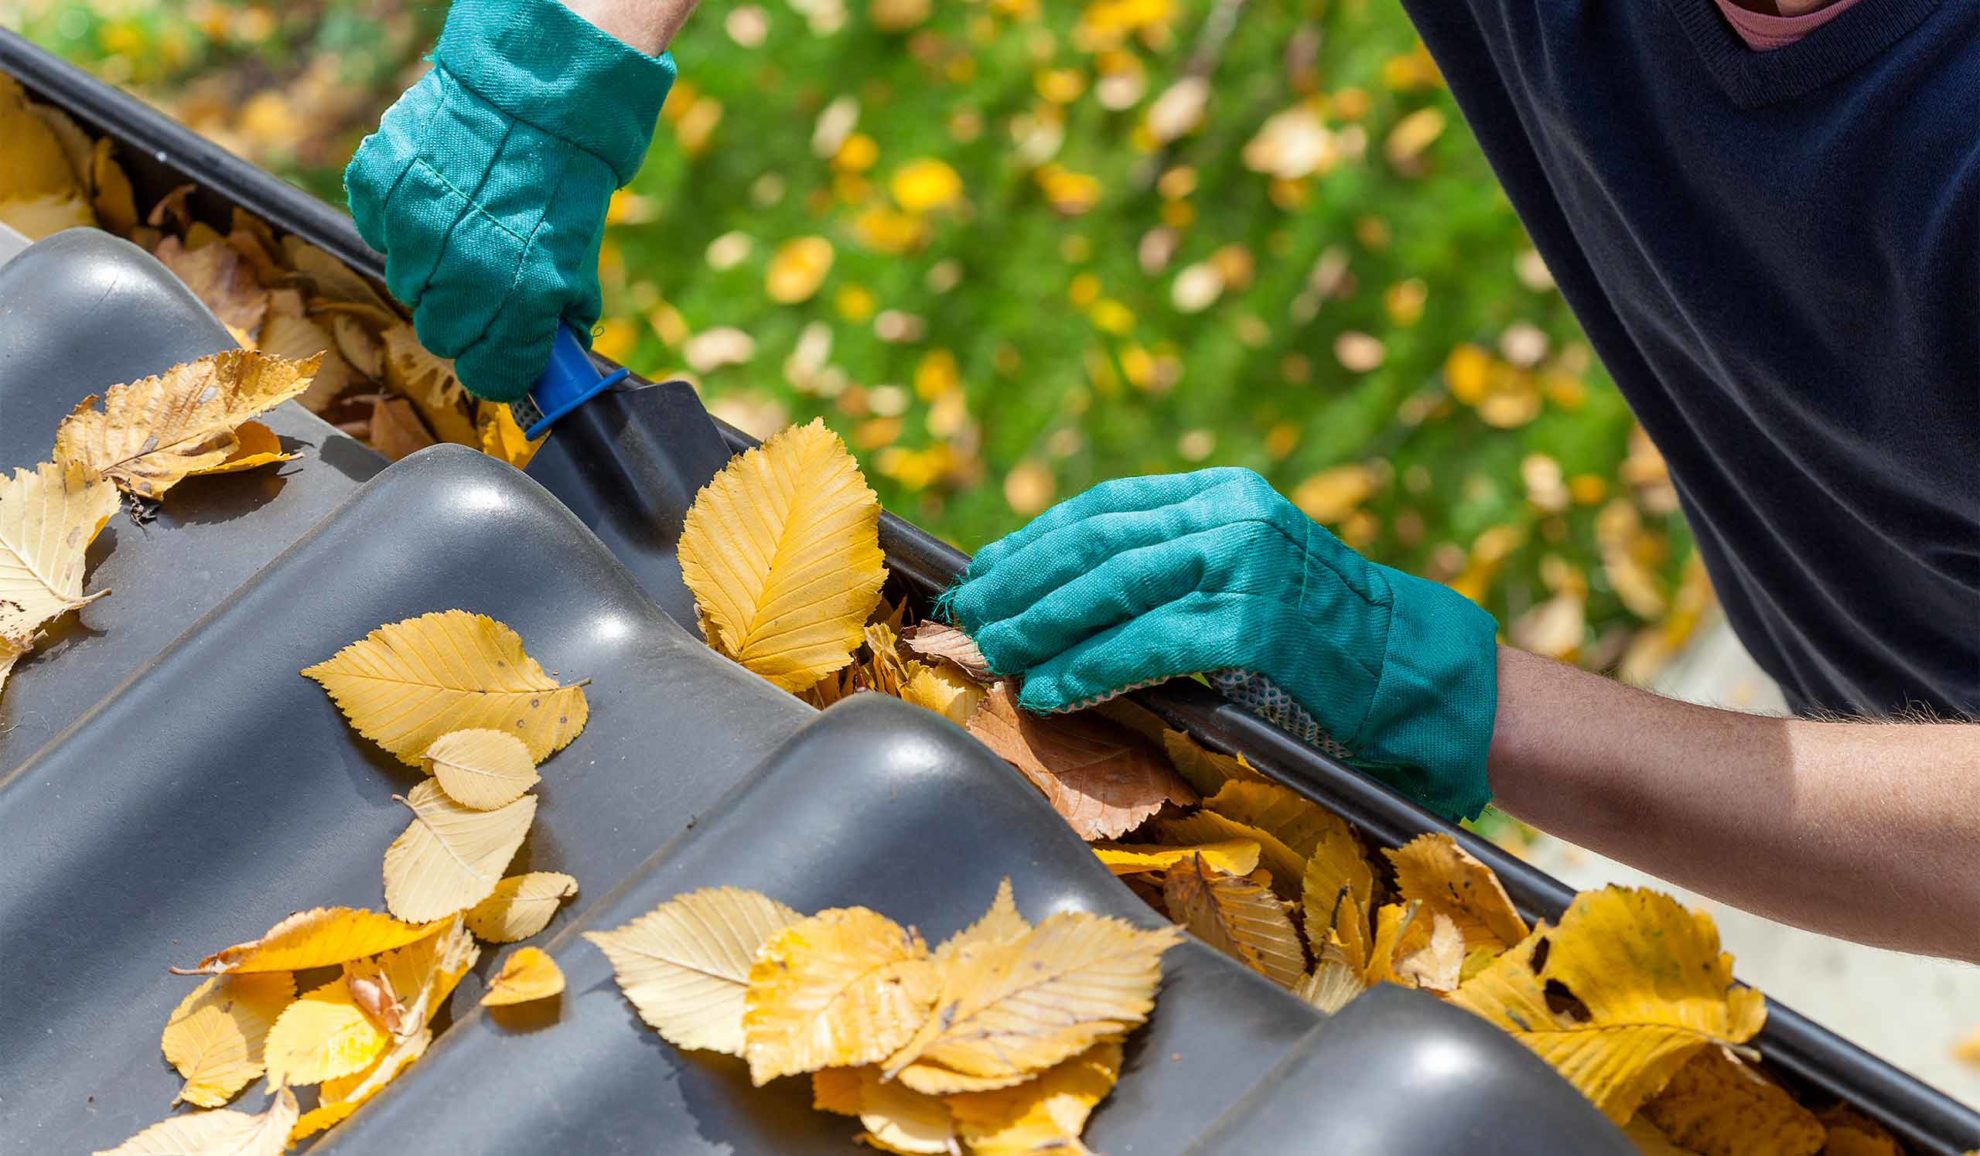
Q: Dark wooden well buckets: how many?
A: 0